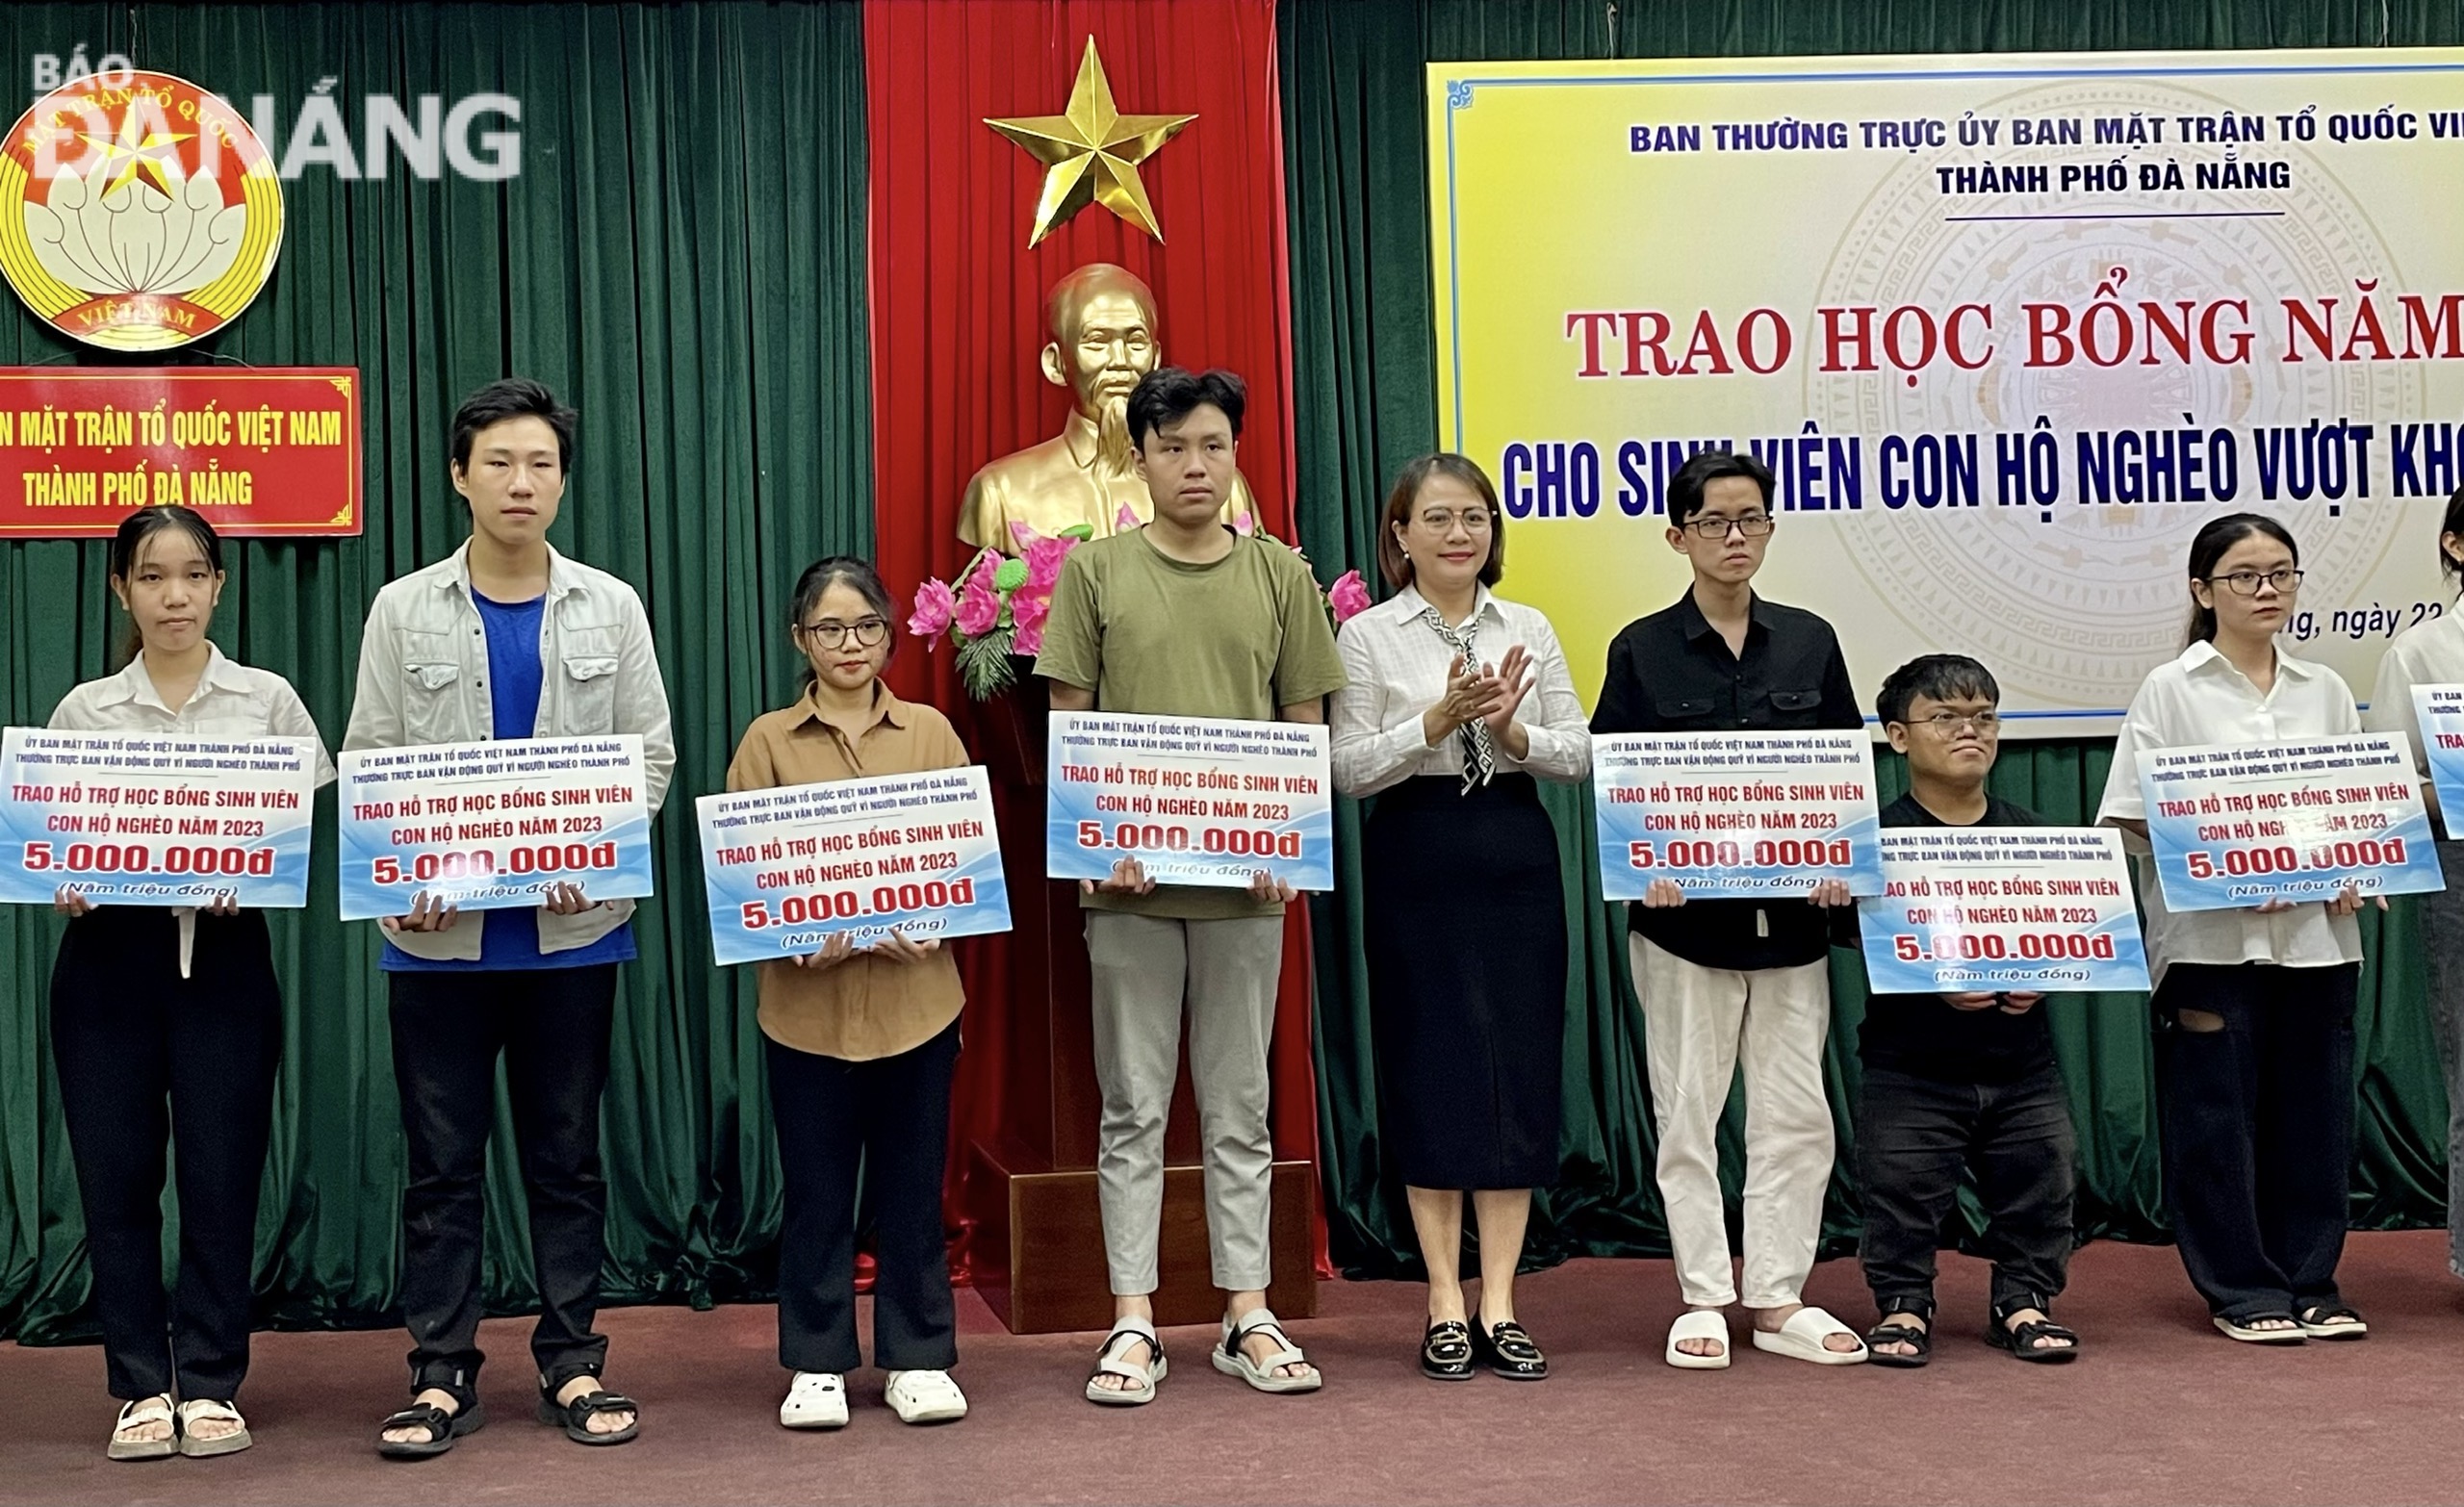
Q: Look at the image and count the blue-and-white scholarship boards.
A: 8